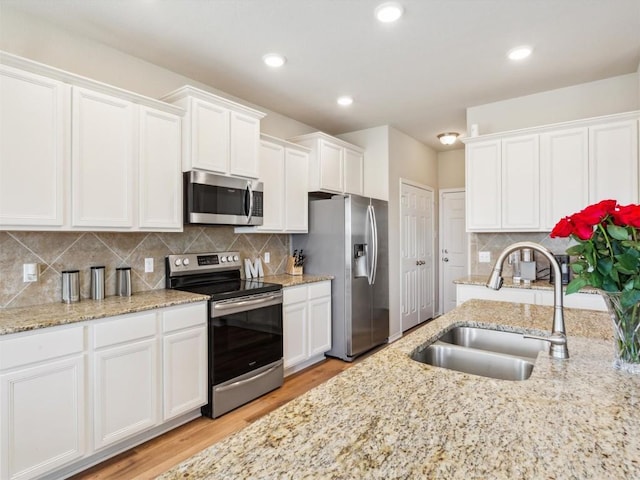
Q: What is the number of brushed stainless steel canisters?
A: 3